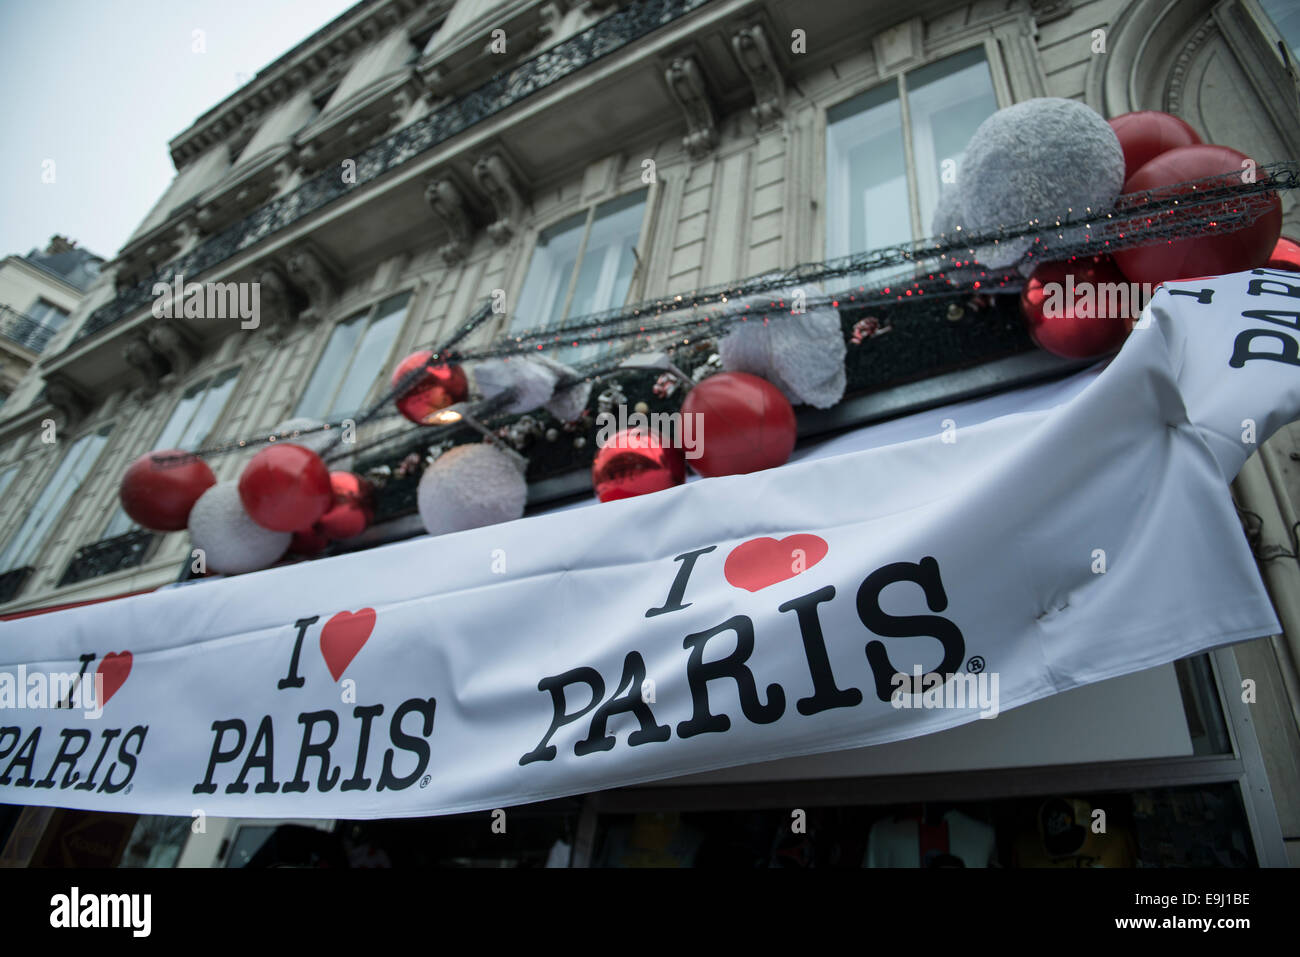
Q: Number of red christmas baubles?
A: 11